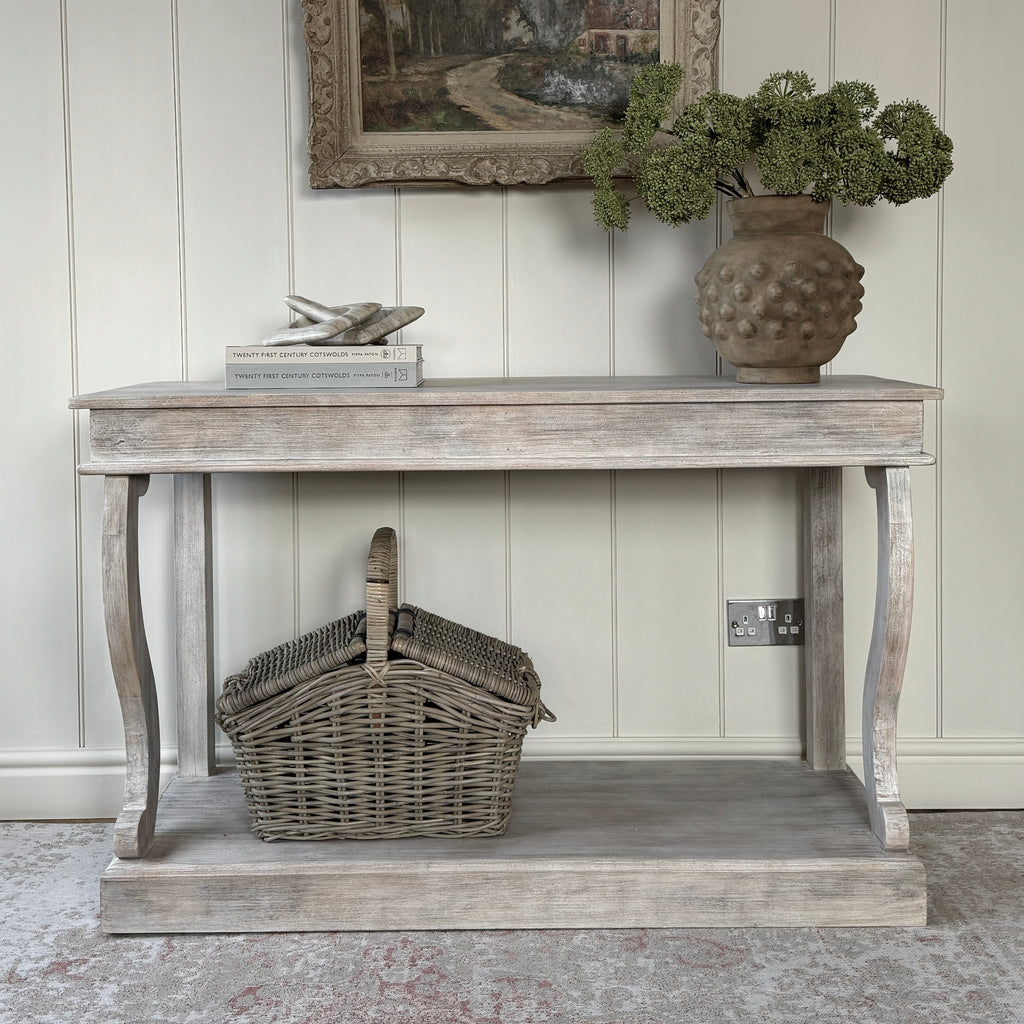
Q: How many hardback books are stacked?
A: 2